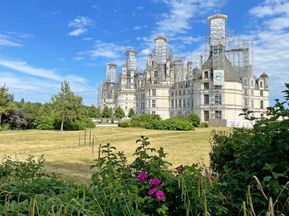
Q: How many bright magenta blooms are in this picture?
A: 4